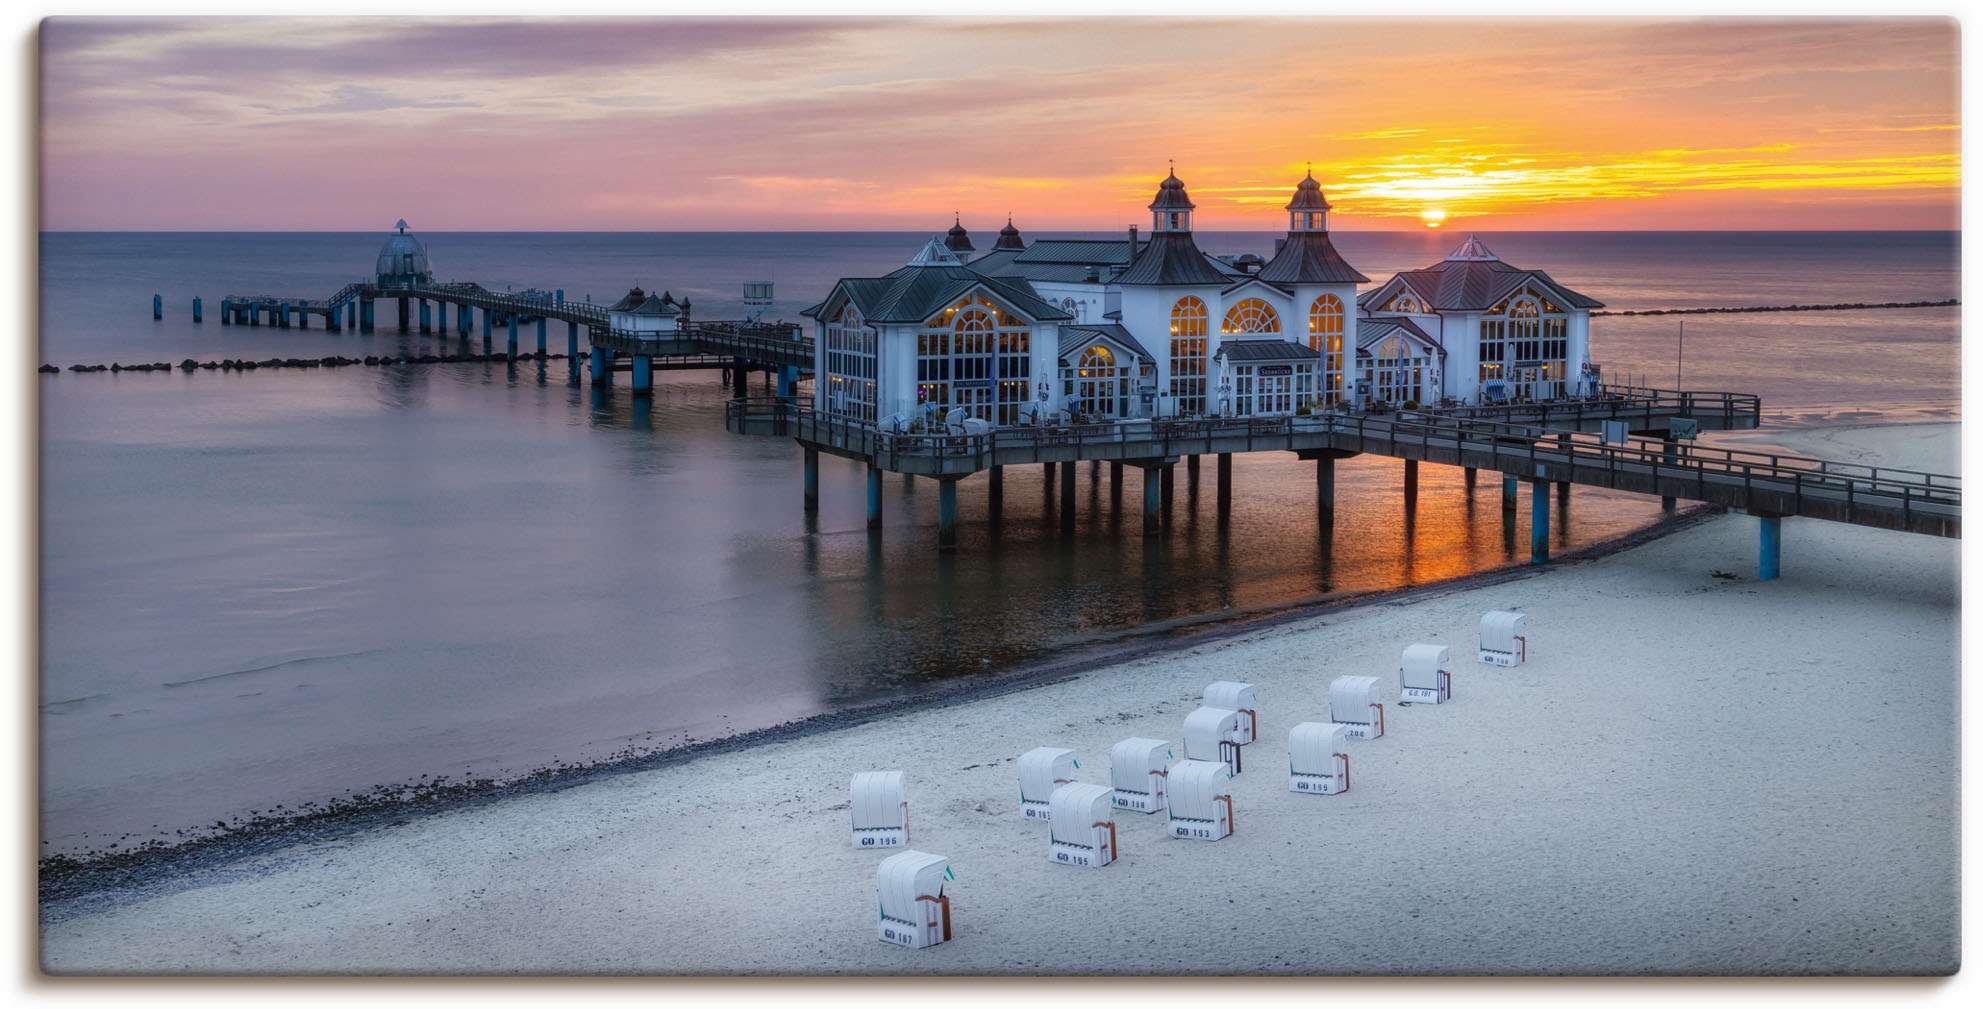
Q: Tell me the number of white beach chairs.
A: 12